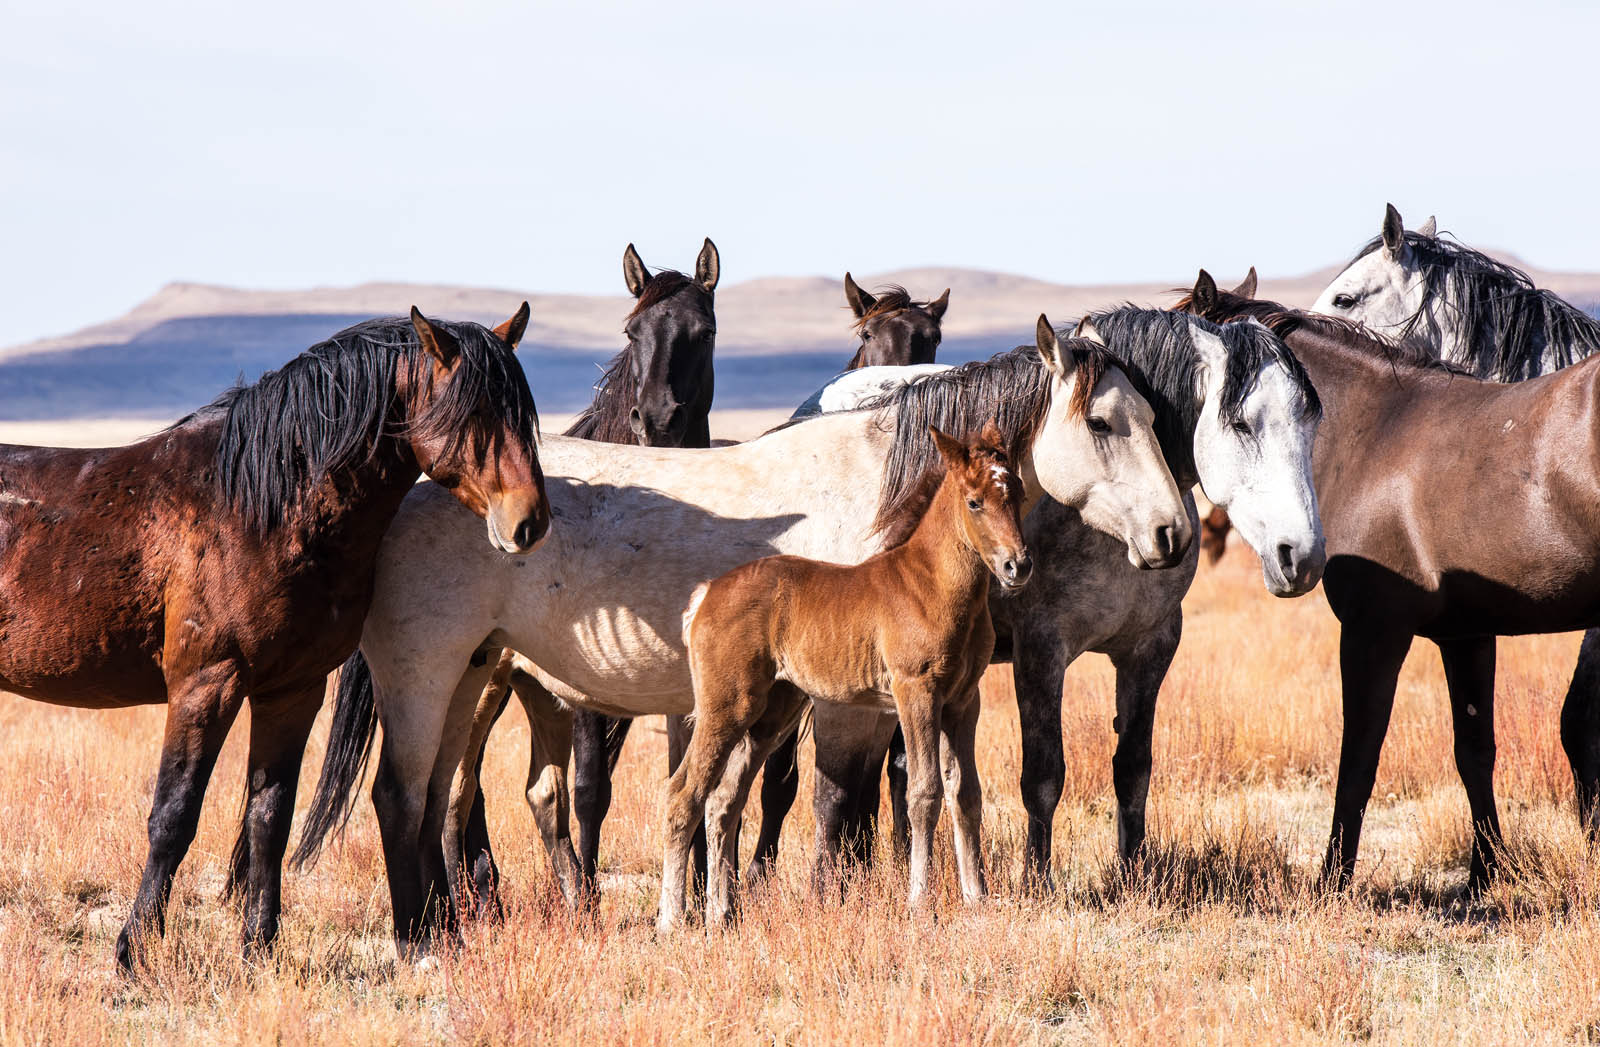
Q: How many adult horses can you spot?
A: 7